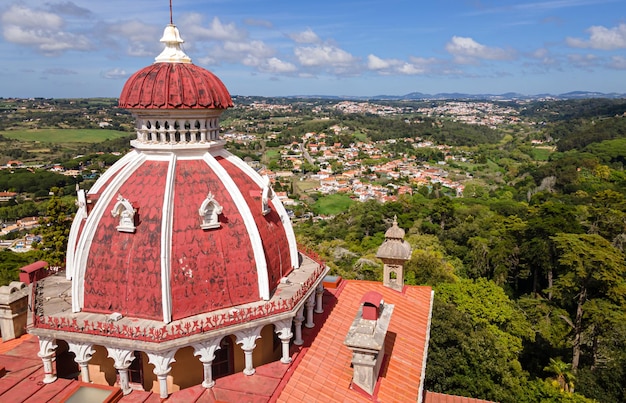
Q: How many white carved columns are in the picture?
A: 10